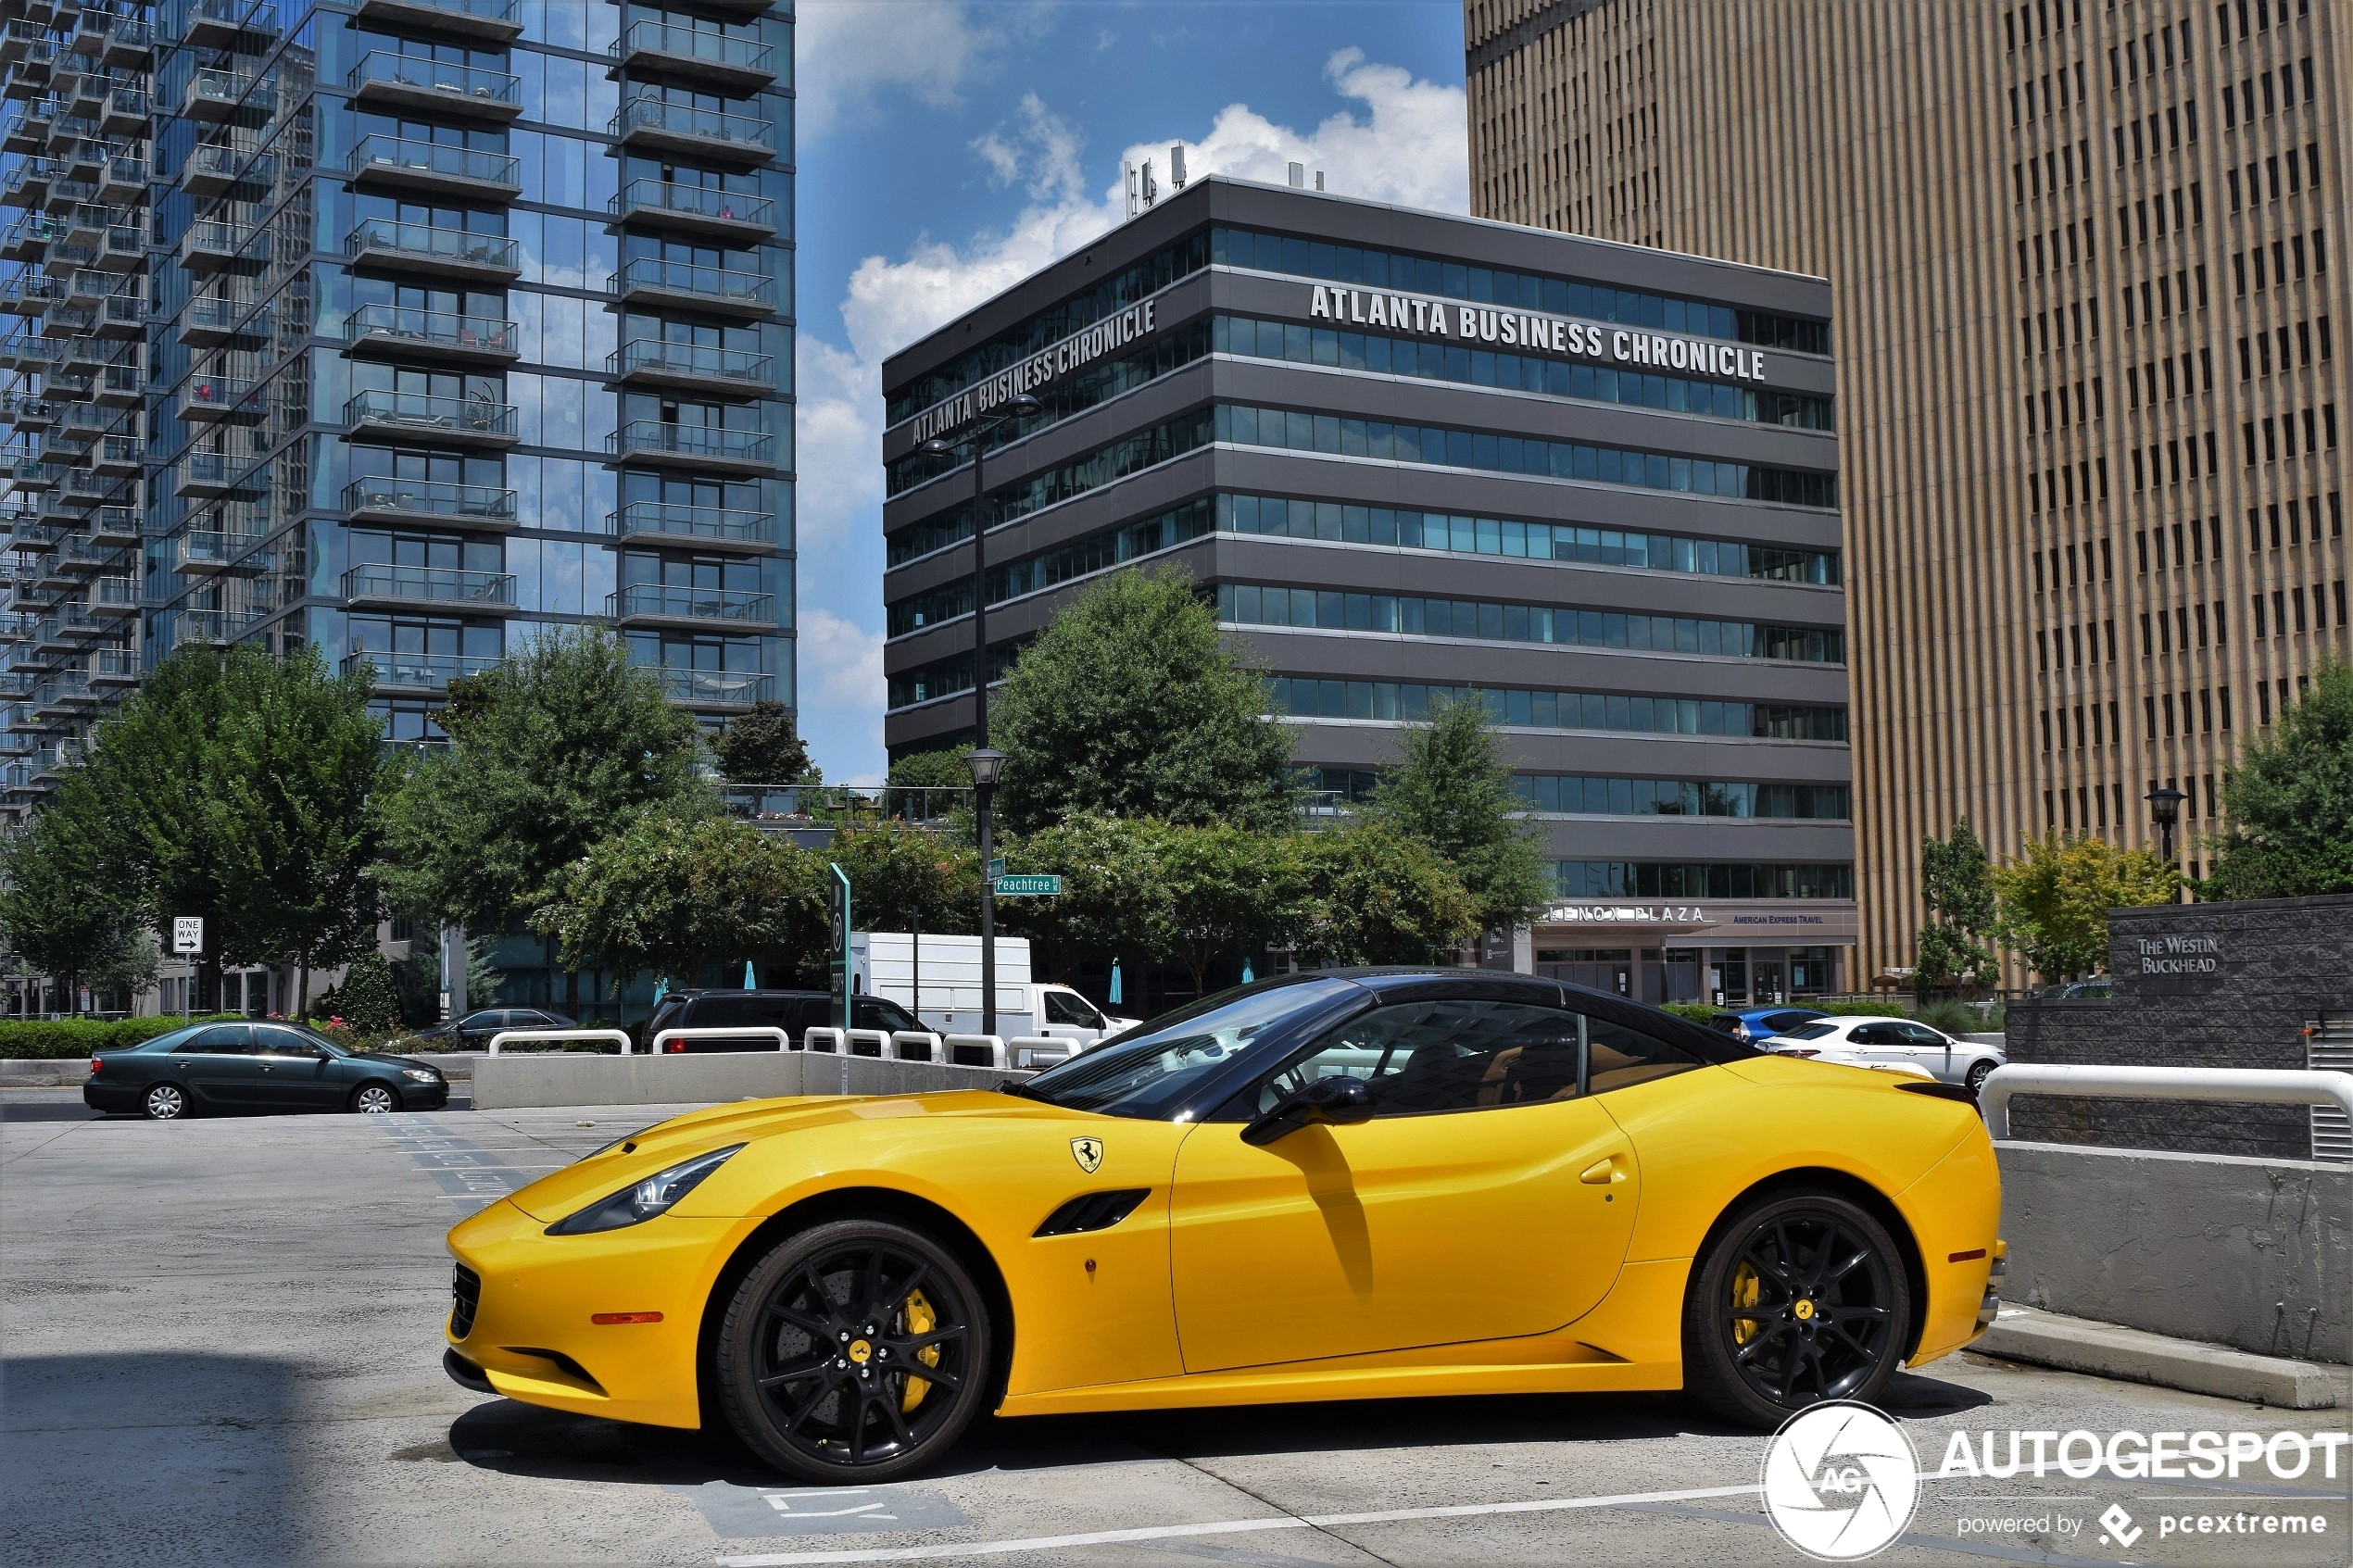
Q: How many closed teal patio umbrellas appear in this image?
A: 4